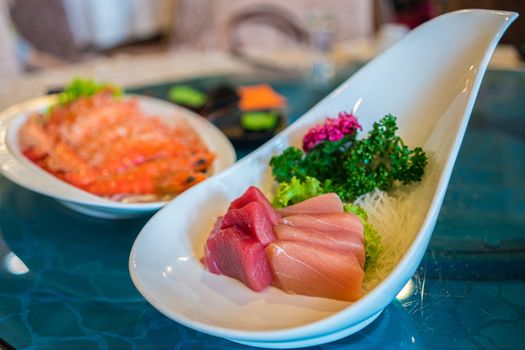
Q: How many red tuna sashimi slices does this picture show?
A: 3